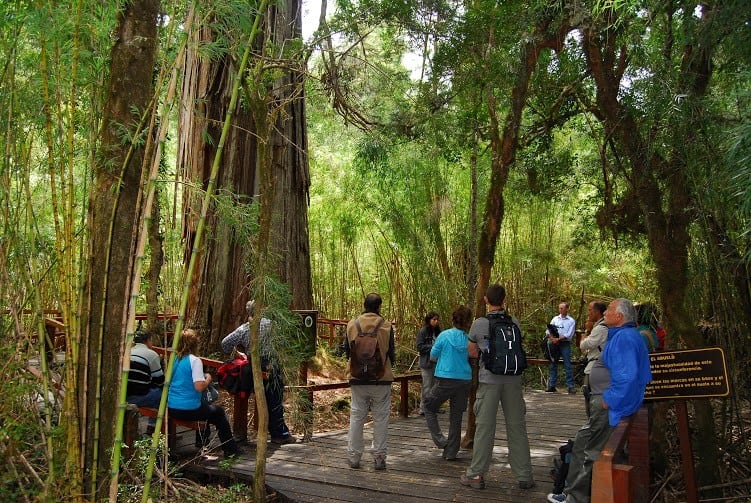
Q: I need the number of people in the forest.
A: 11